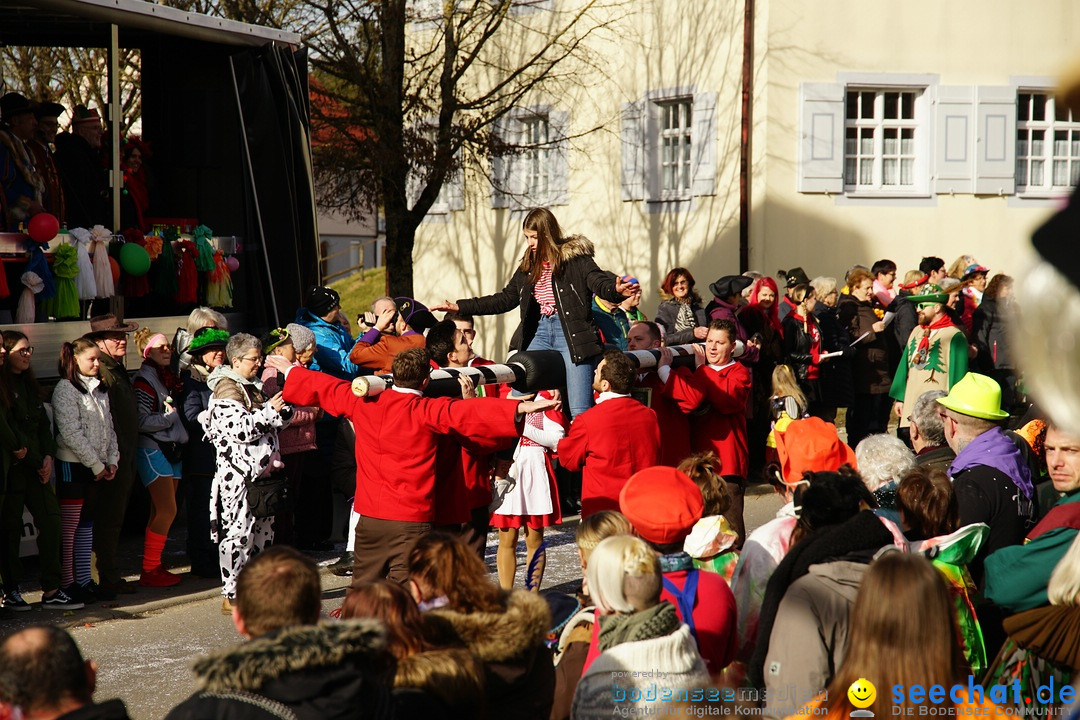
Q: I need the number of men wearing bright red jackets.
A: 6